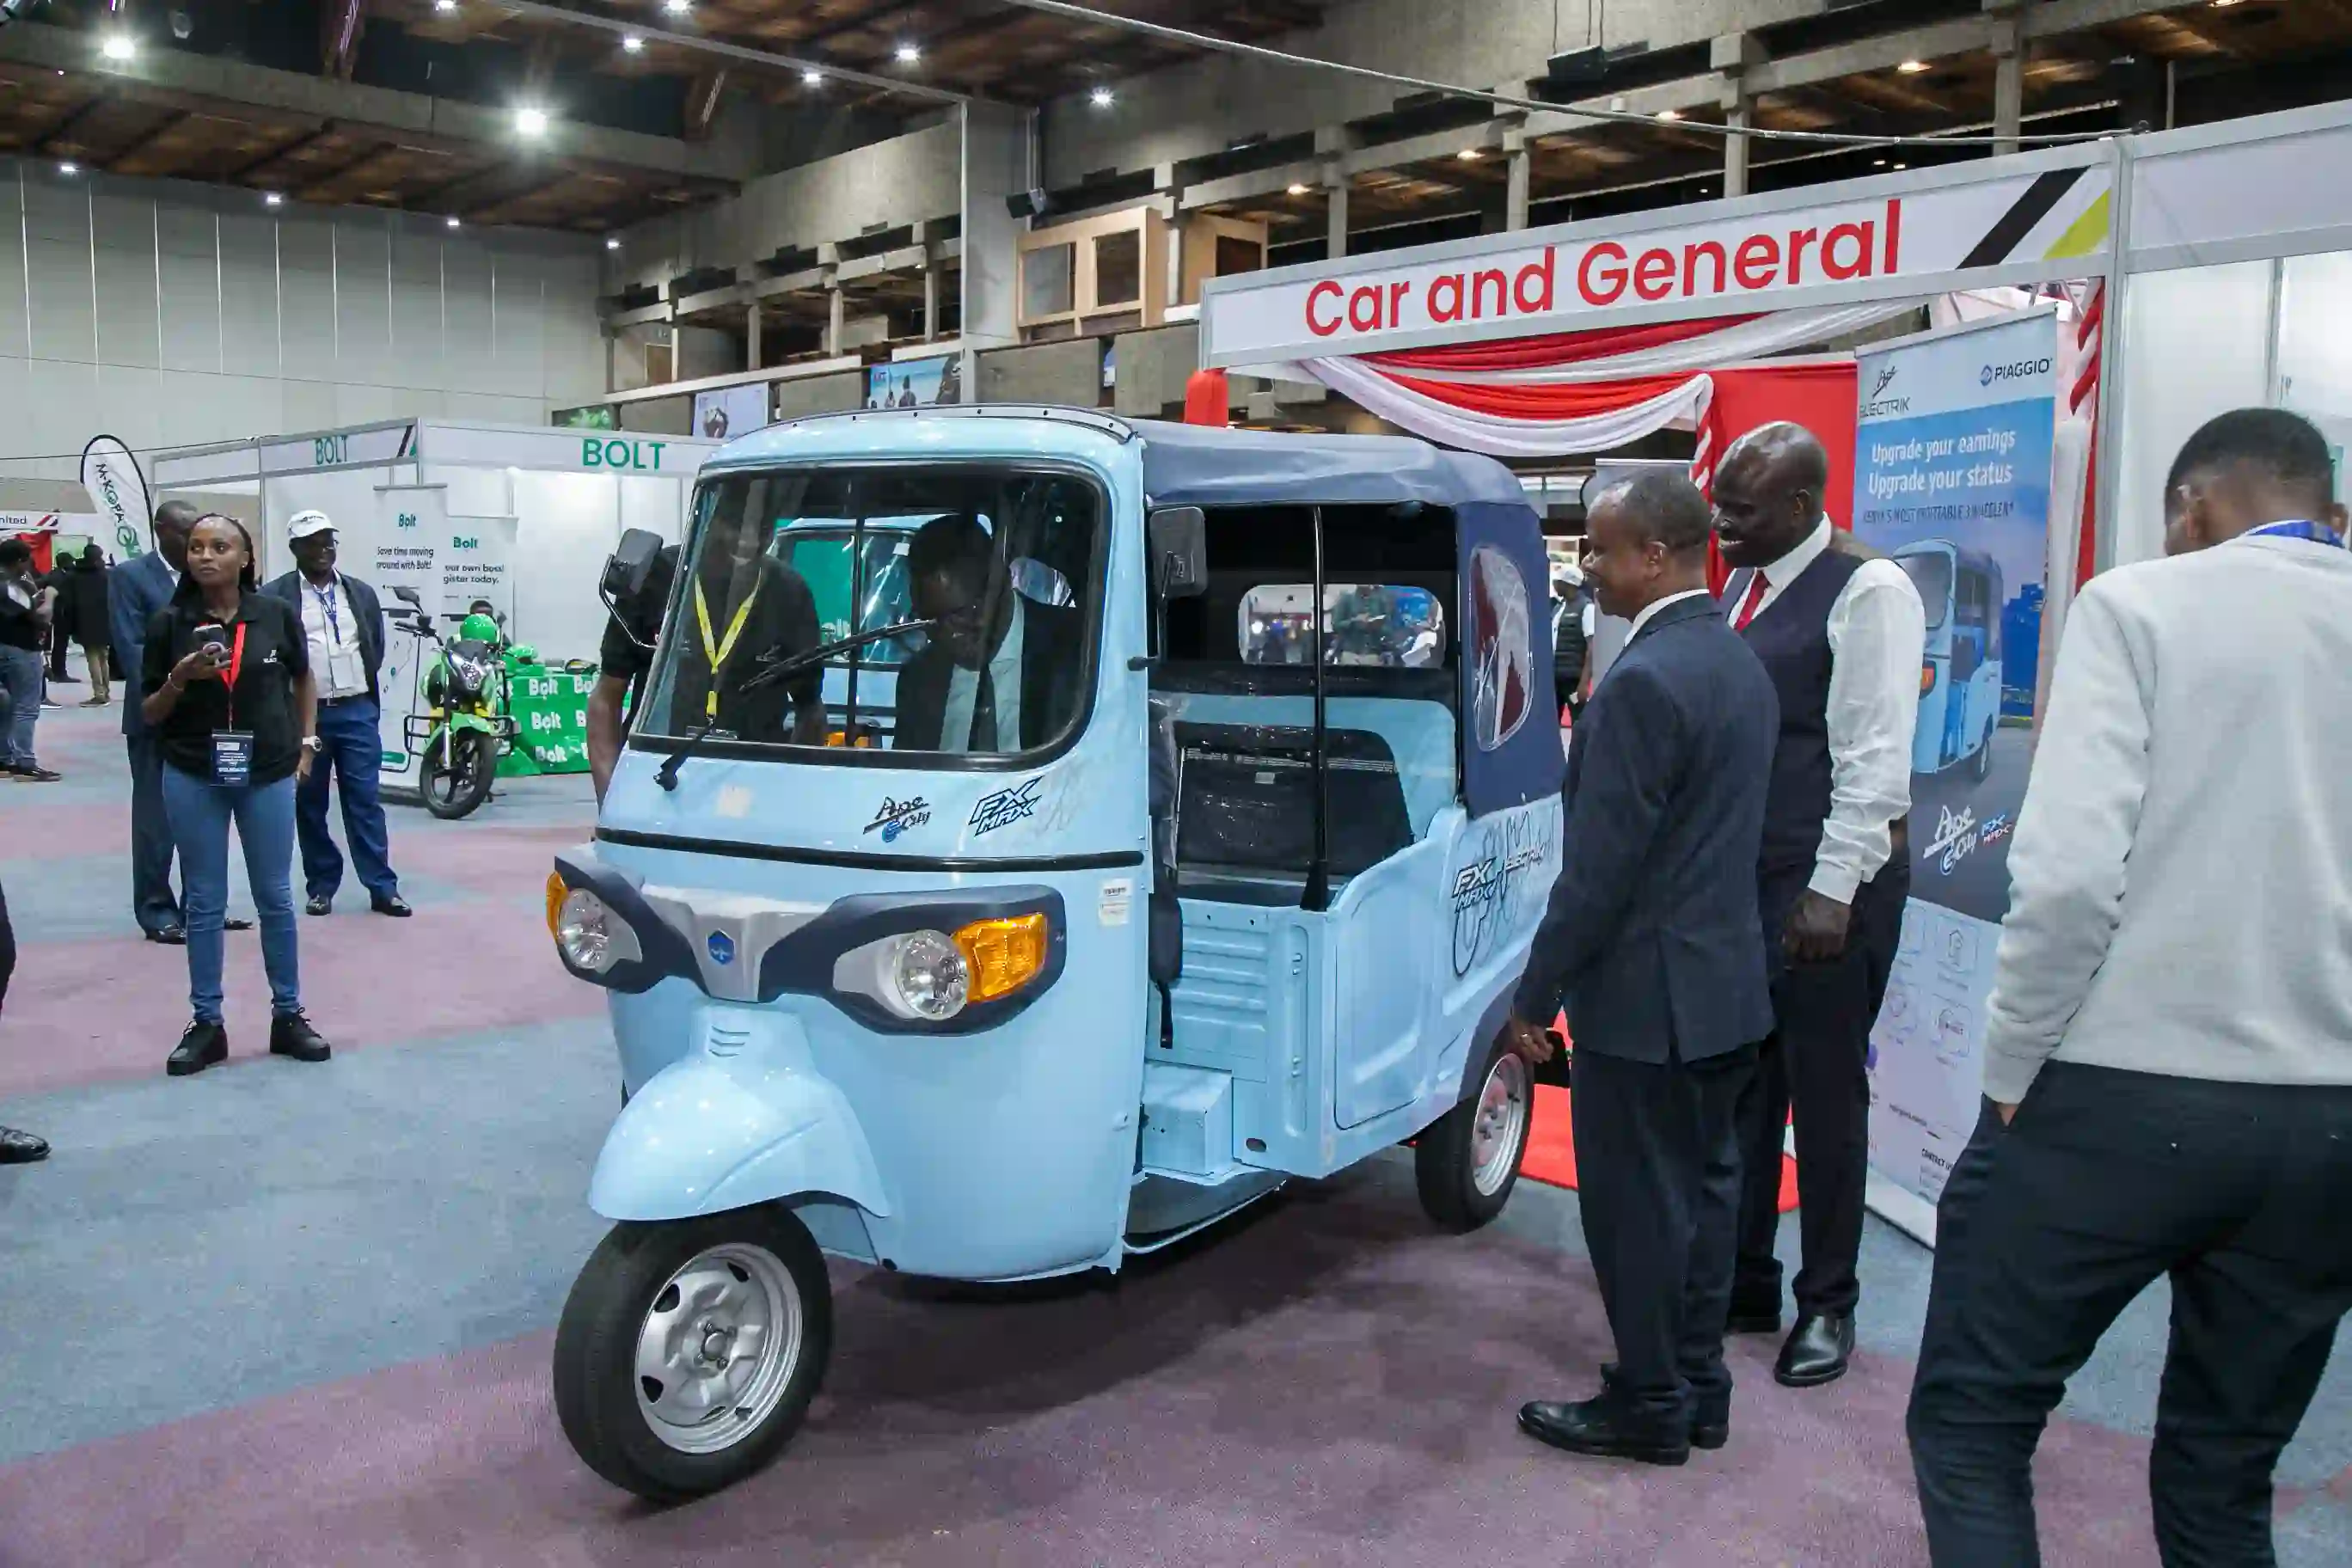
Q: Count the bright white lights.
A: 12